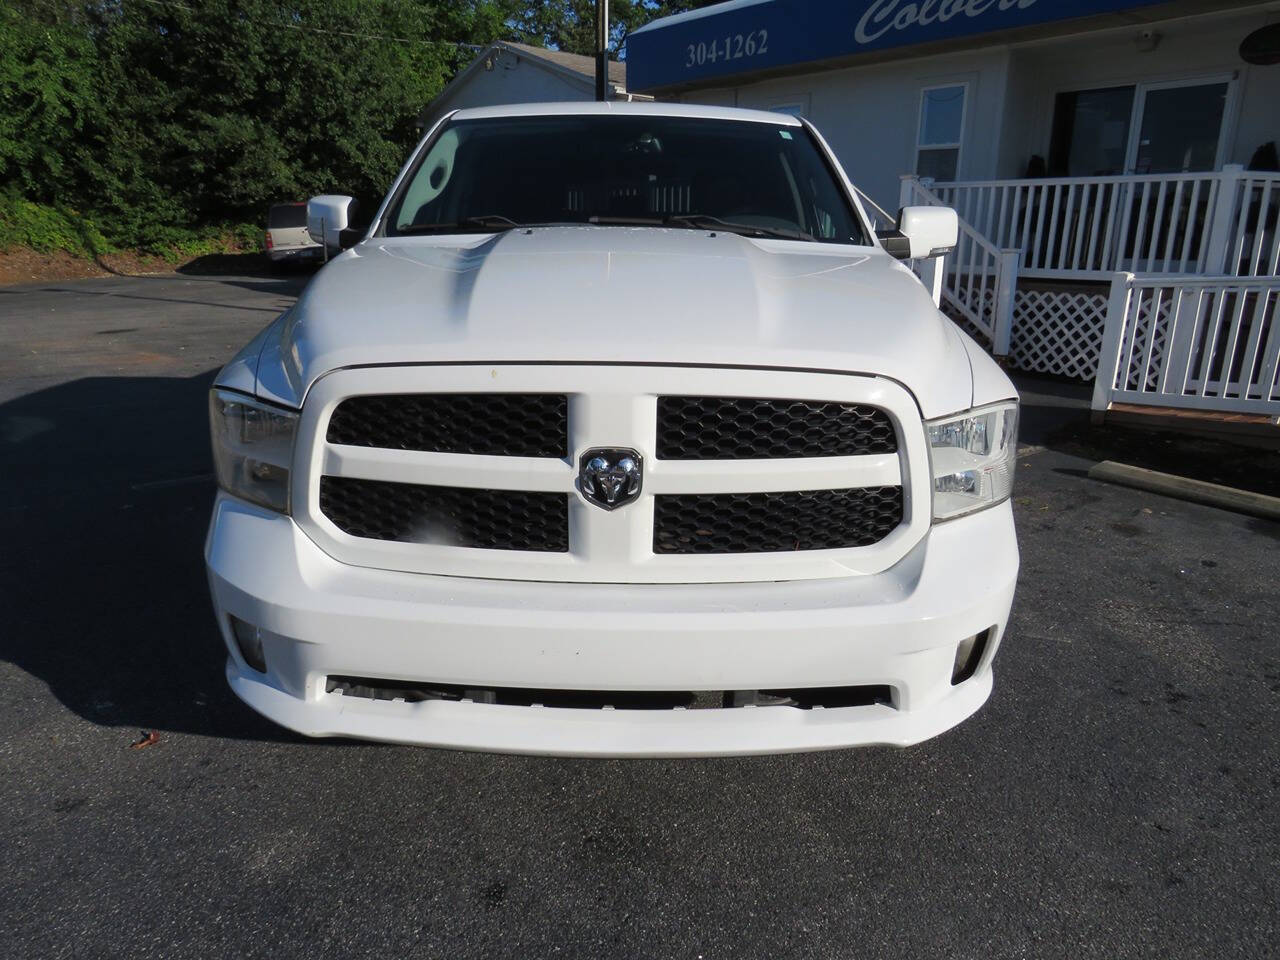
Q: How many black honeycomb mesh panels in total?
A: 4